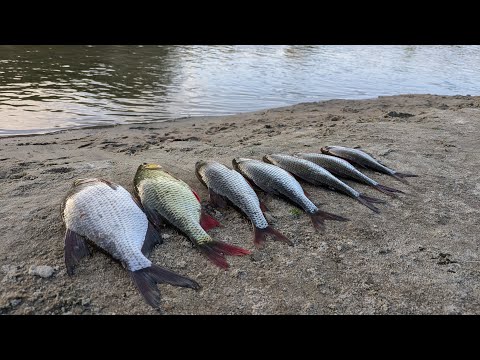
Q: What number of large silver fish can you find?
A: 1